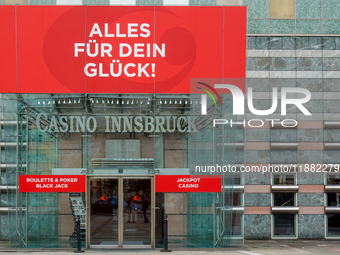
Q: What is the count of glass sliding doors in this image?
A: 2